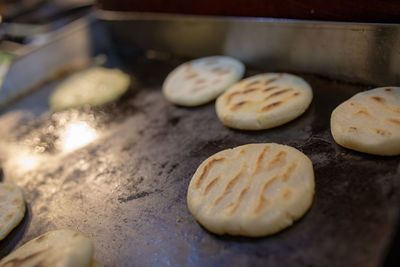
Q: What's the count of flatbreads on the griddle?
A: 7